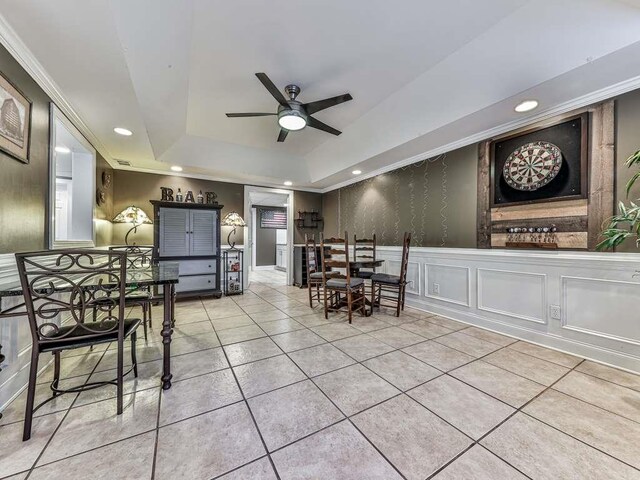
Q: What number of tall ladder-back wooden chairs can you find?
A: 4